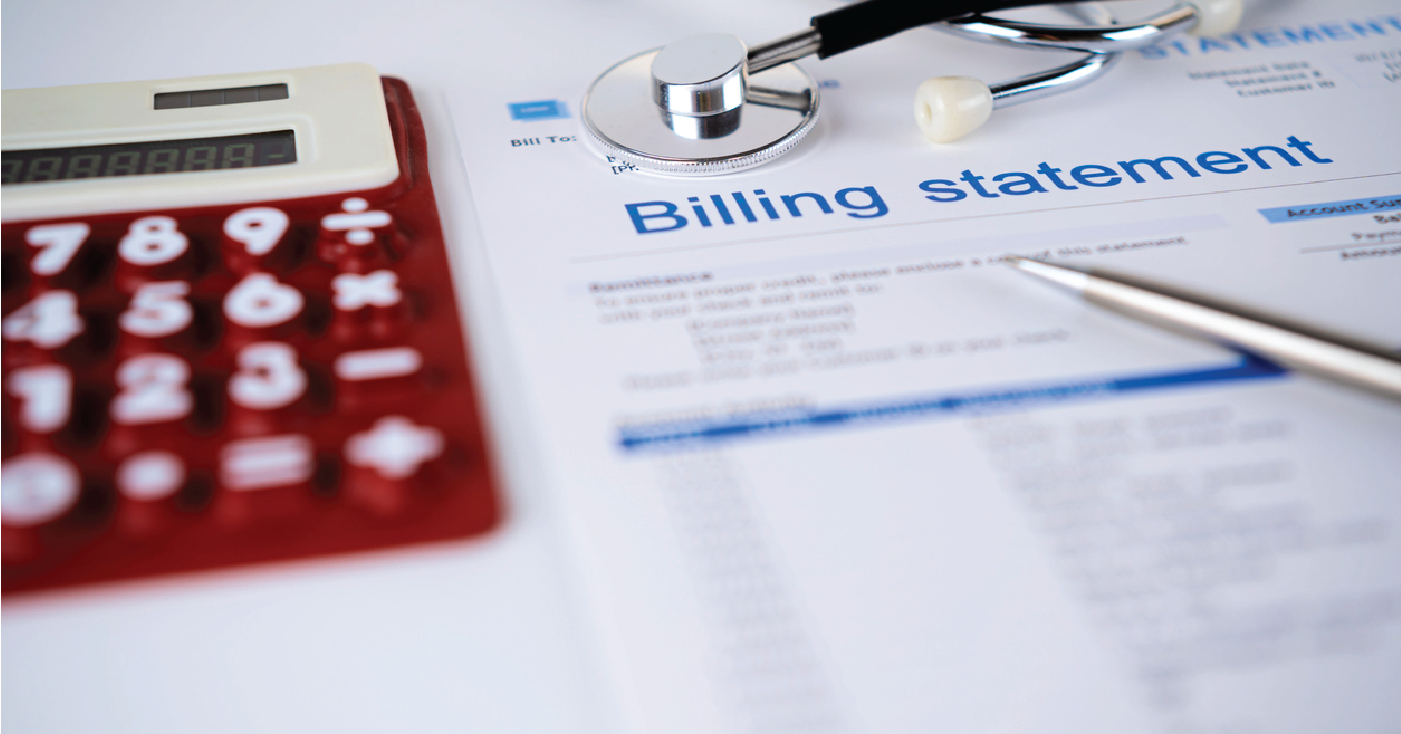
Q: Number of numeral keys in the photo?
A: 10